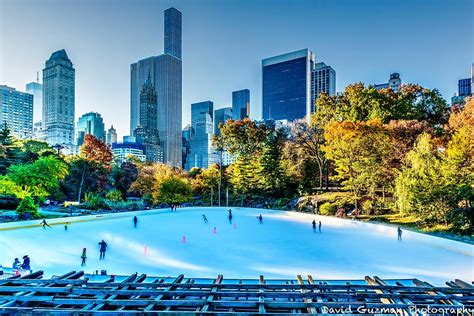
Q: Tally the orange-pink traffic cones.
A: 4